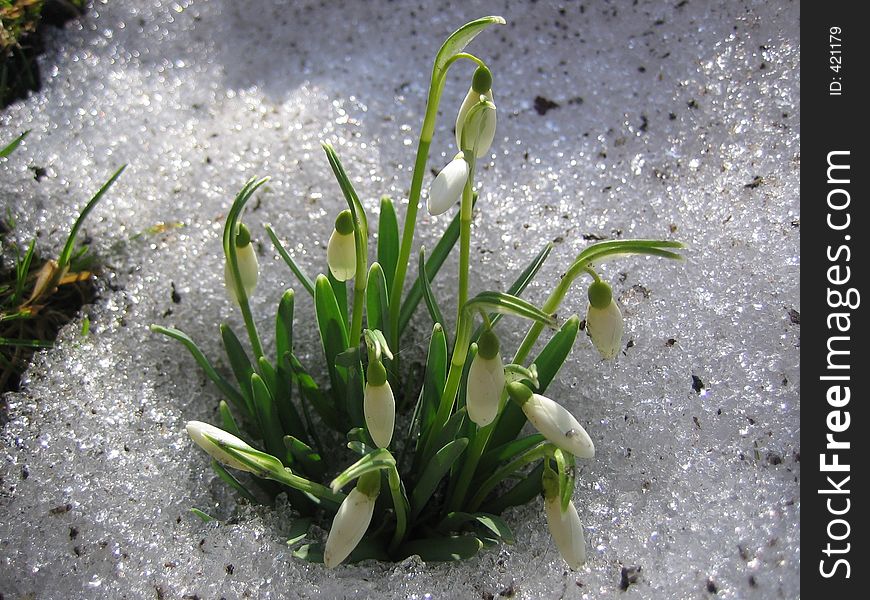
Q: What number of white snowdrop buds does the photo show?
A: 11